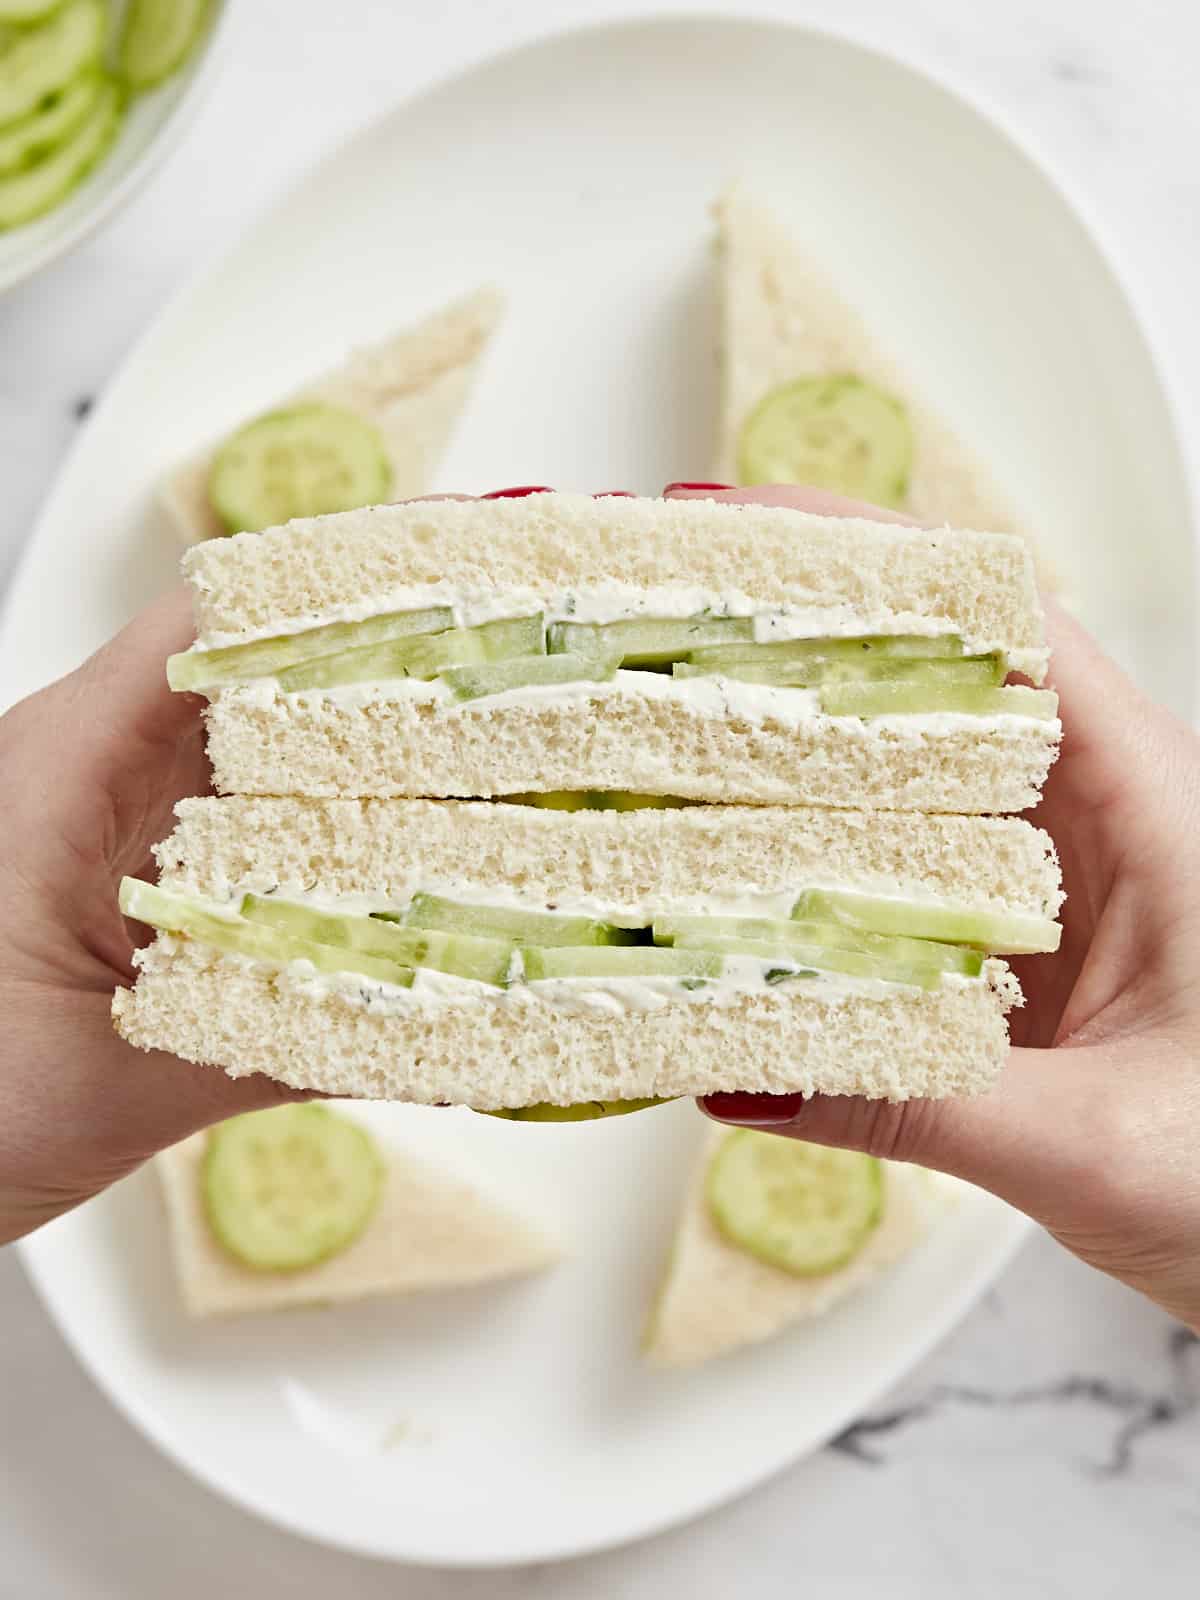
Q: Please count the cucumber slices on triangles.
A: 4